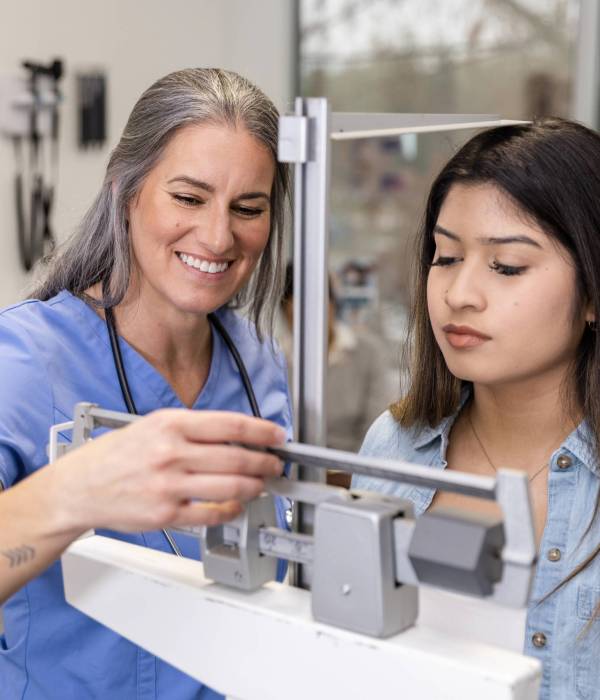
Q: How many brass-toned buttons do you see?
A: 3